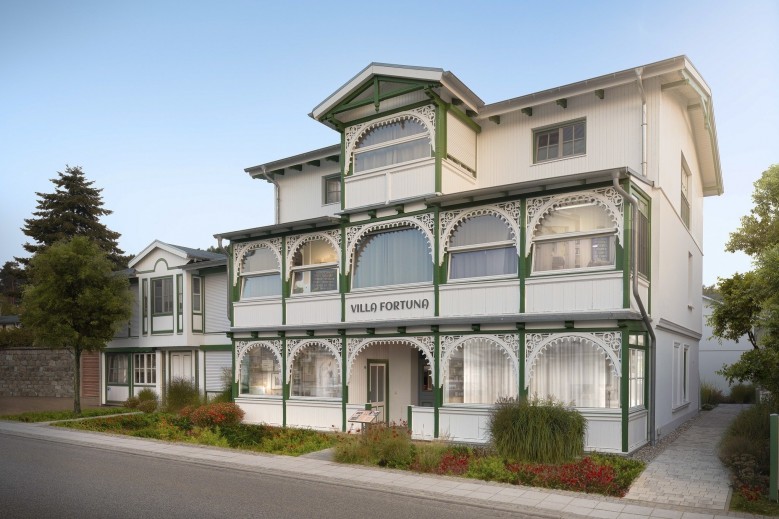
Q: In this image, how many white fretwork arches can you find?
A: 11